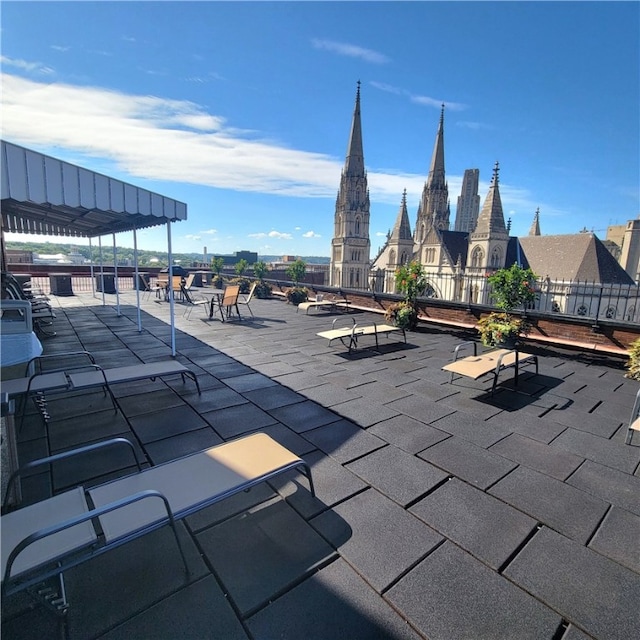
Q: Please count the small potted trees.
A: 6